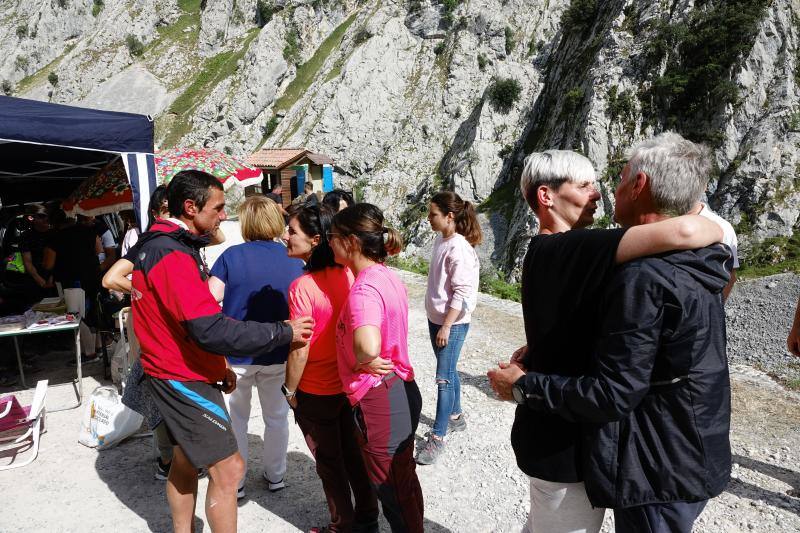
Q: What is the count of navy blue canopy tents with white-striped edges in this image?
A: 1